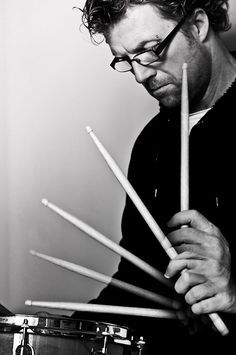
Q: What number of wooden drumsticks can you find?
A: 5